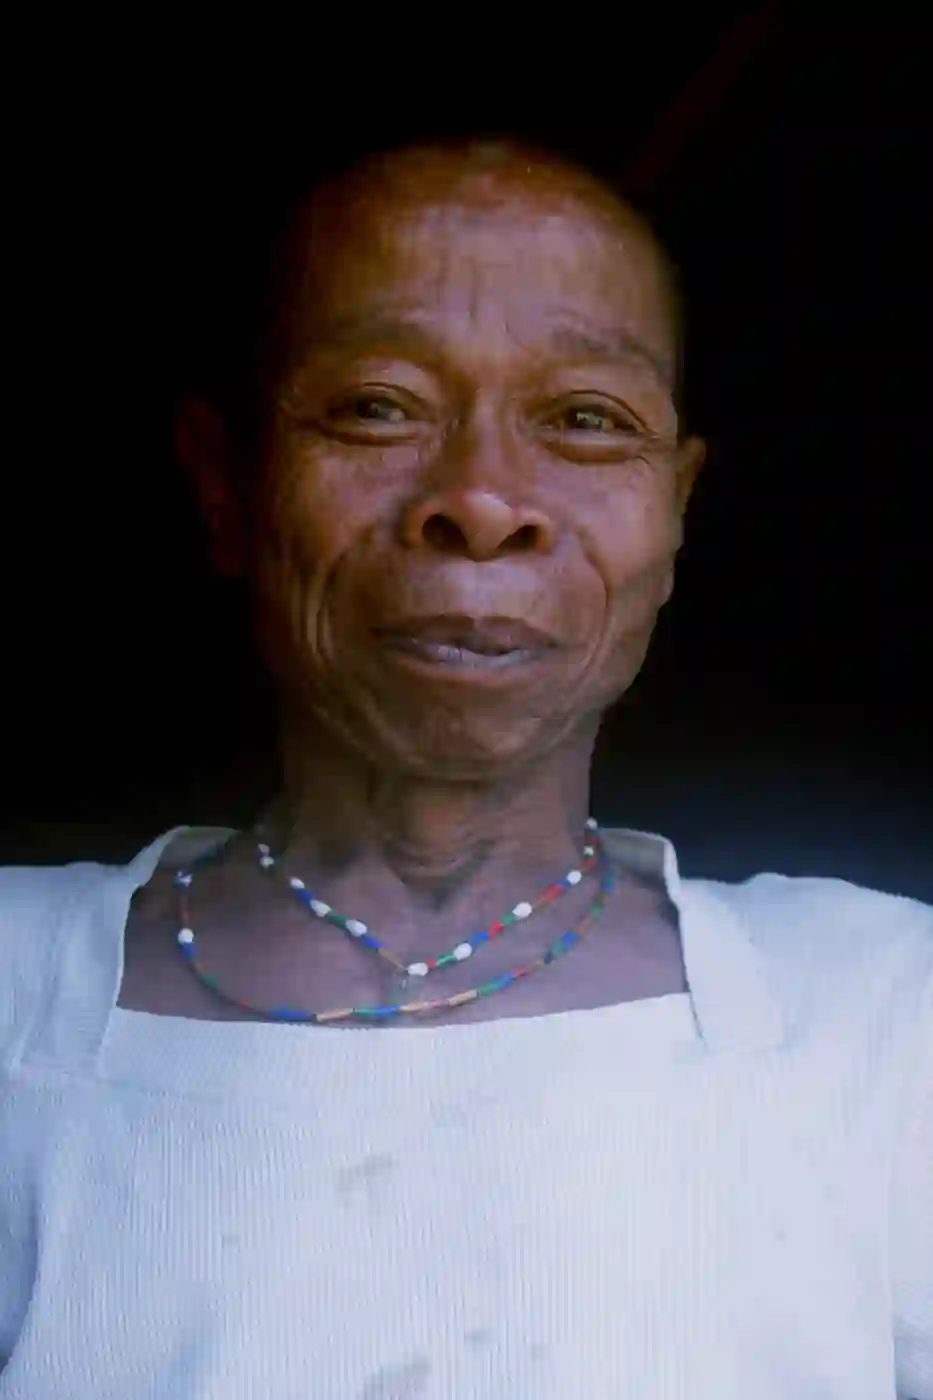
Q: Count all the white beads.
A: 13